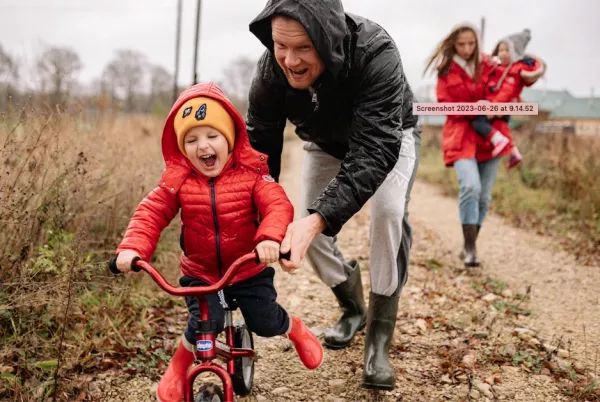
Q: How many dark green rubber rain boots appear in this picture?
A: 2